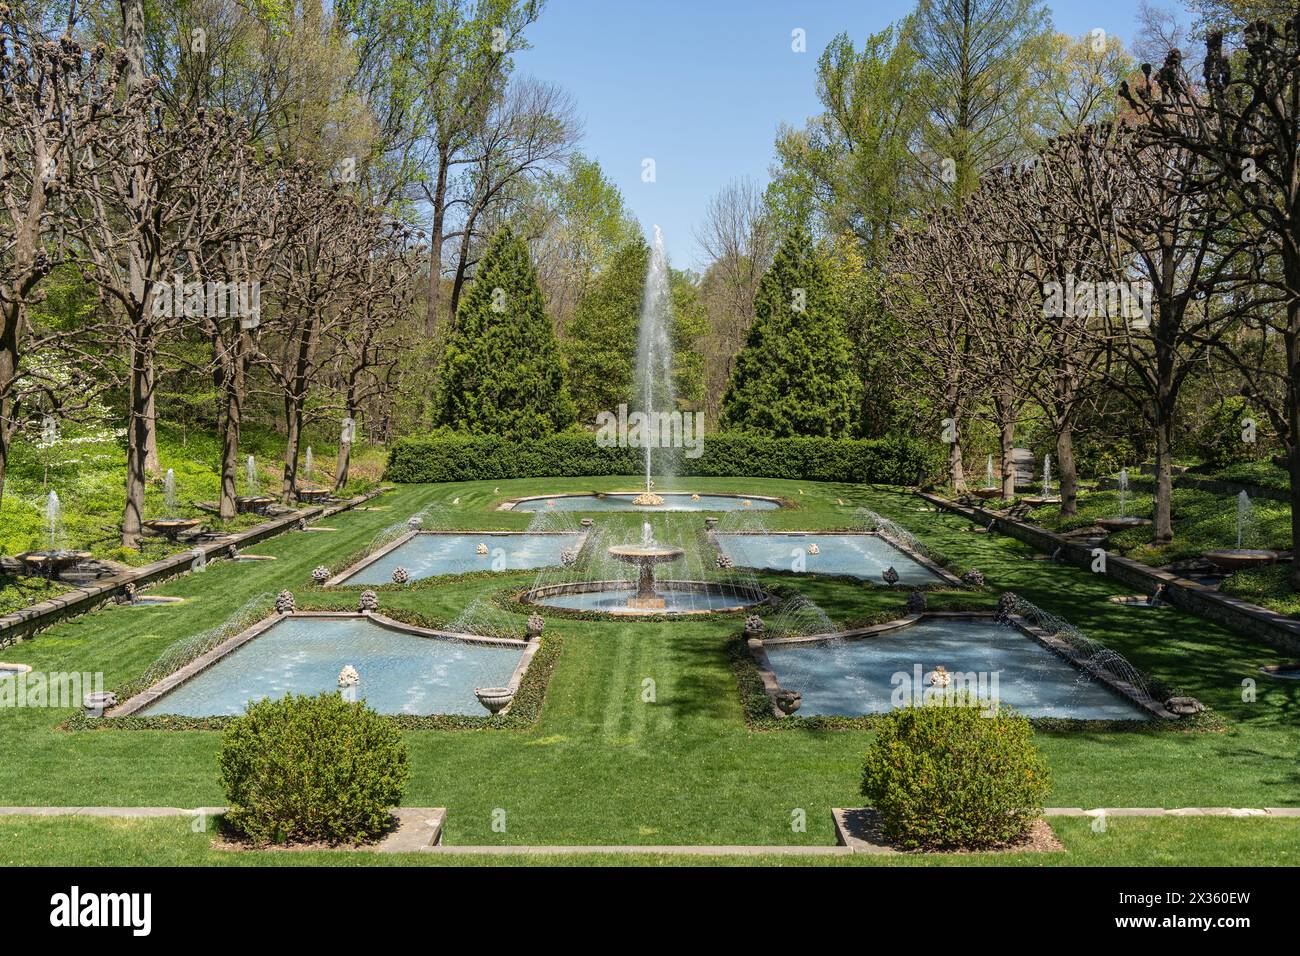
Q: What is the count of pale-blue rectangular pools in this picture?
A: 4